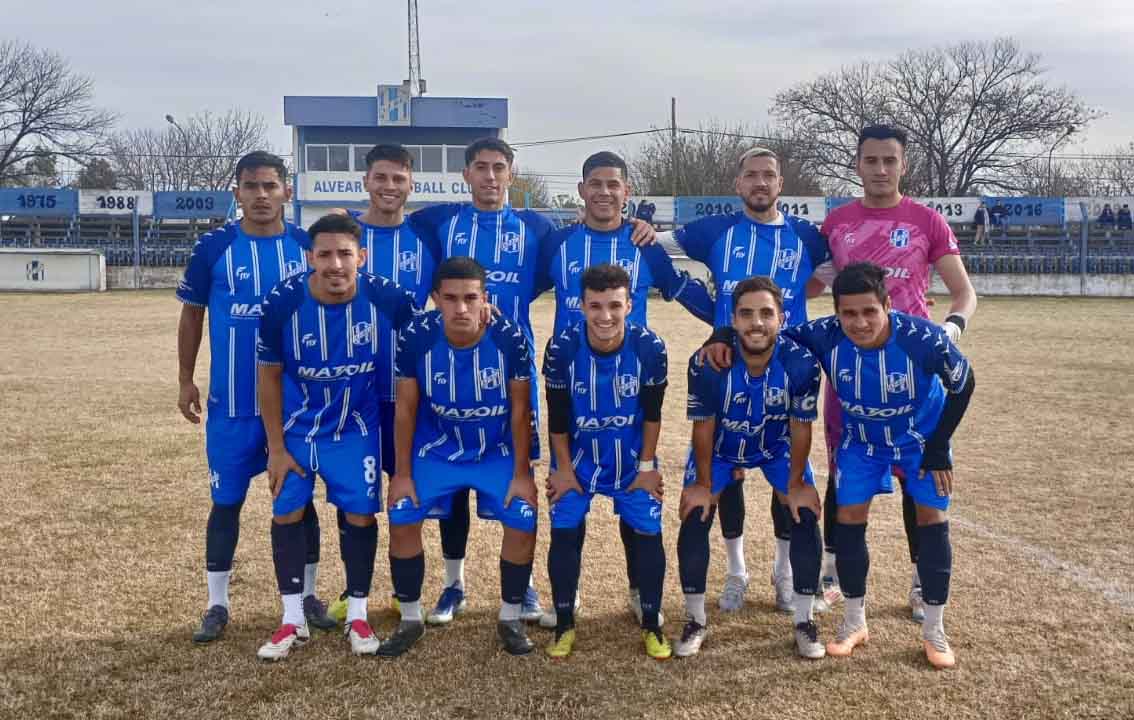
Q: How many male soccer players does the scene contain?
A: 11